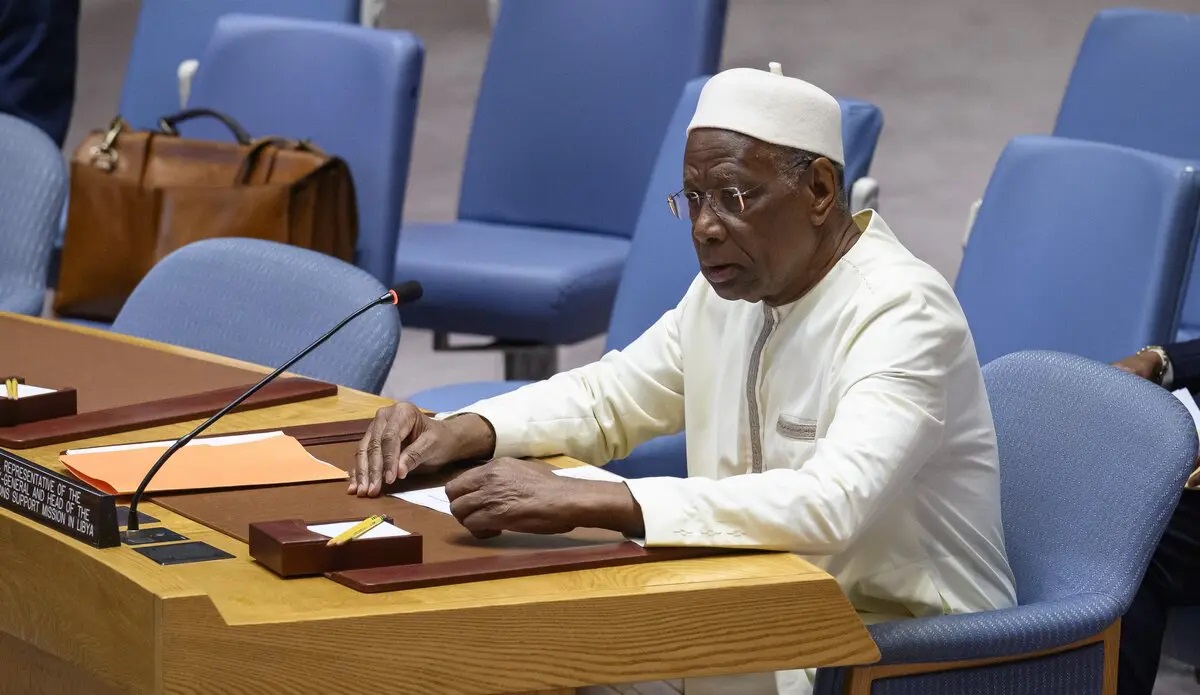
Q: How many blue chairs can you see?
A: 9